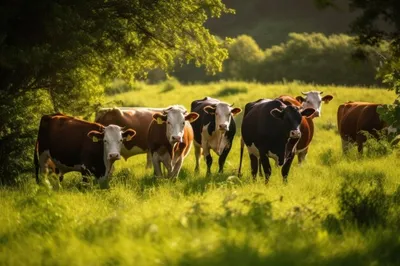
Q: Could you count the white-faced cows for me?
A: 4